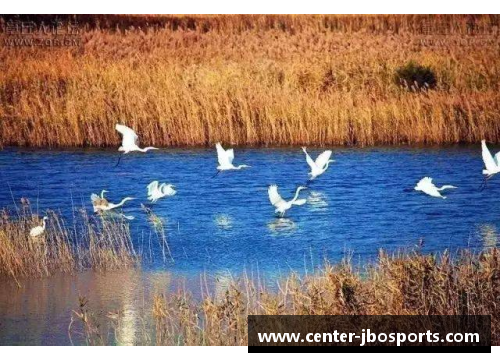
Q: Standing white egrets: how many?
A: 1